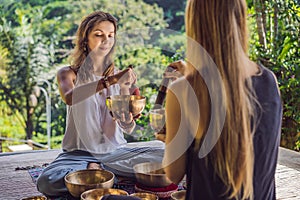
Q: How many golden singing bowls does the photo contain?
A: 8